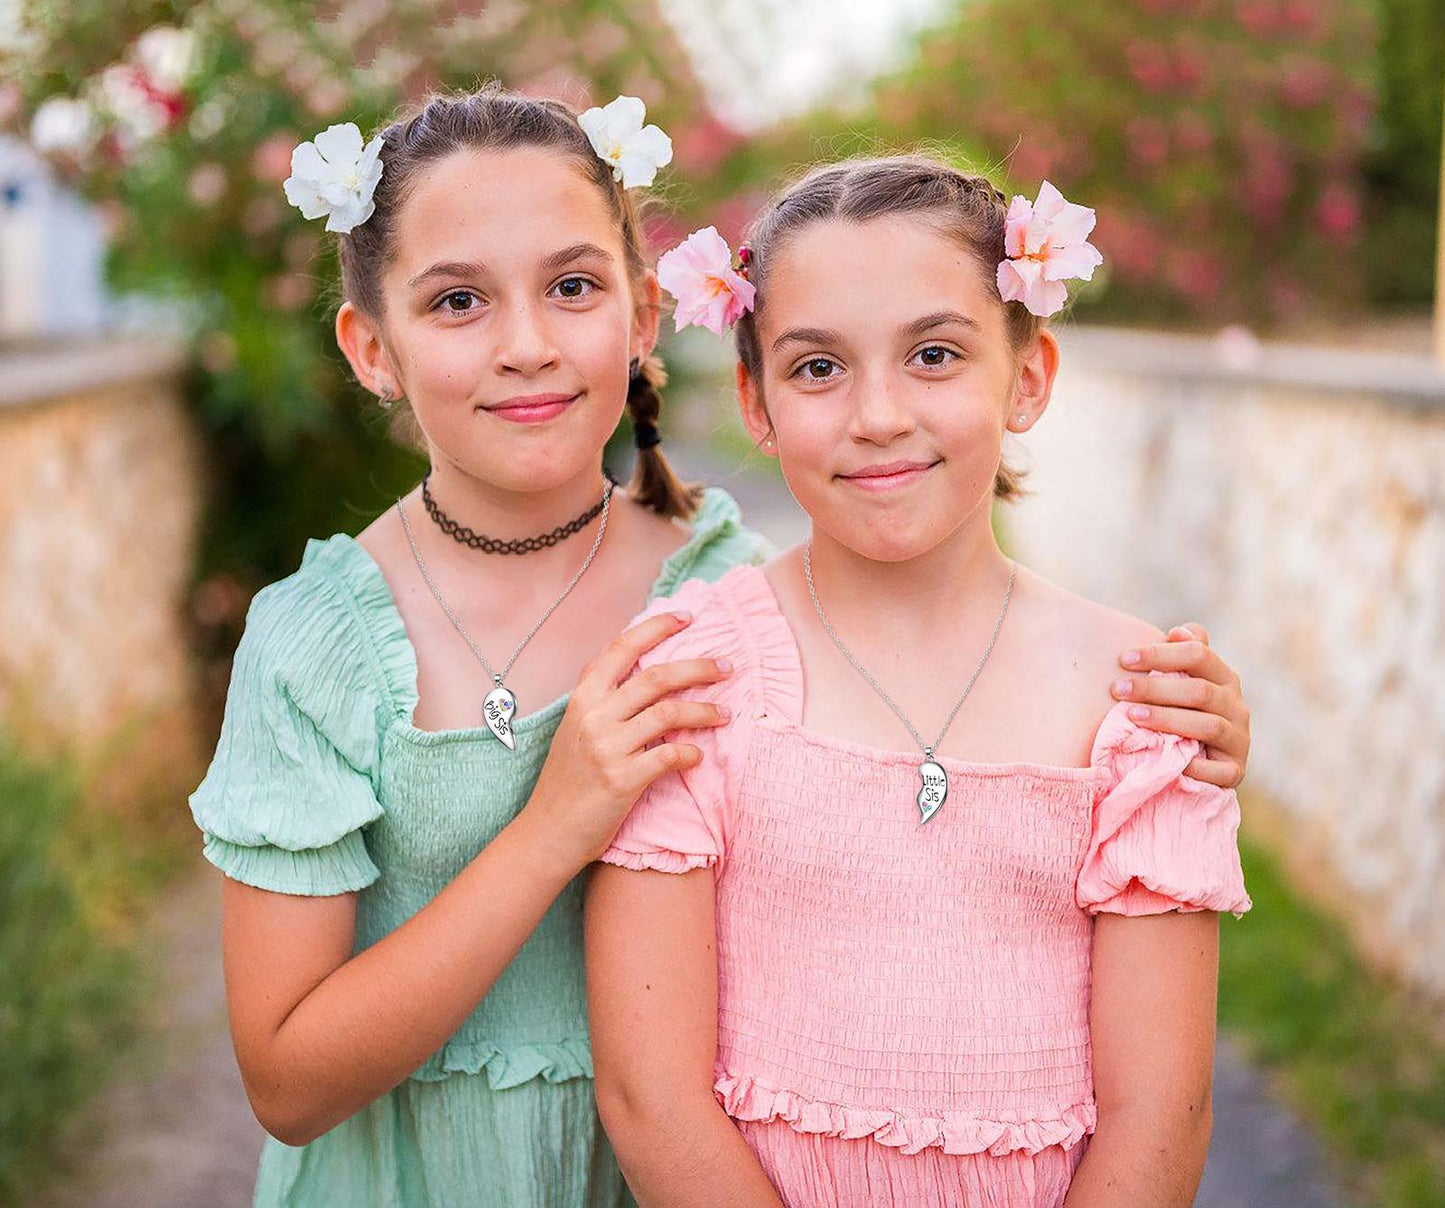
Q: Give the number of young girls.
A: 2